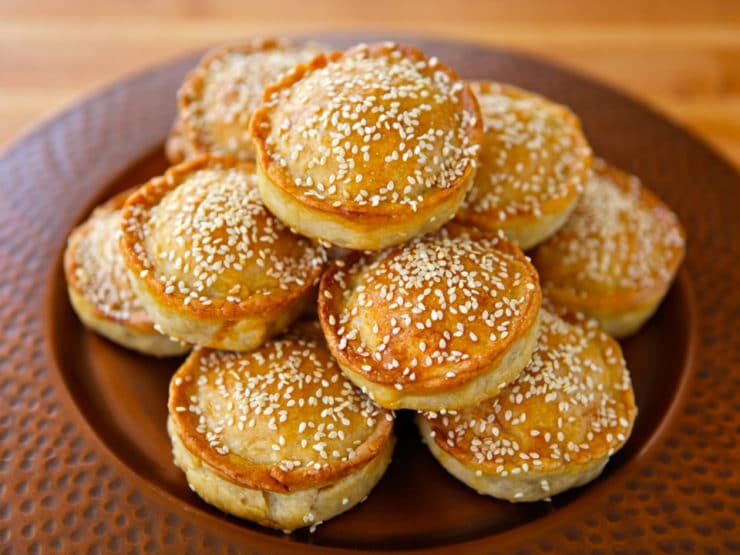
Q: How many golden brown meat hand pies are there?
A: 9